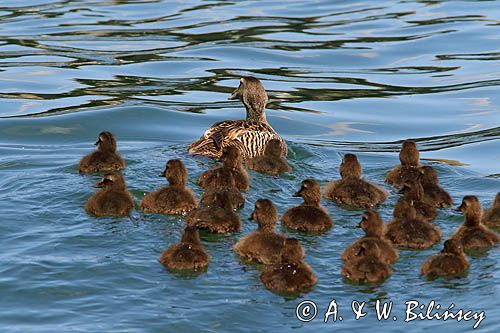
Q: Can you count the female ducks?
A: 1